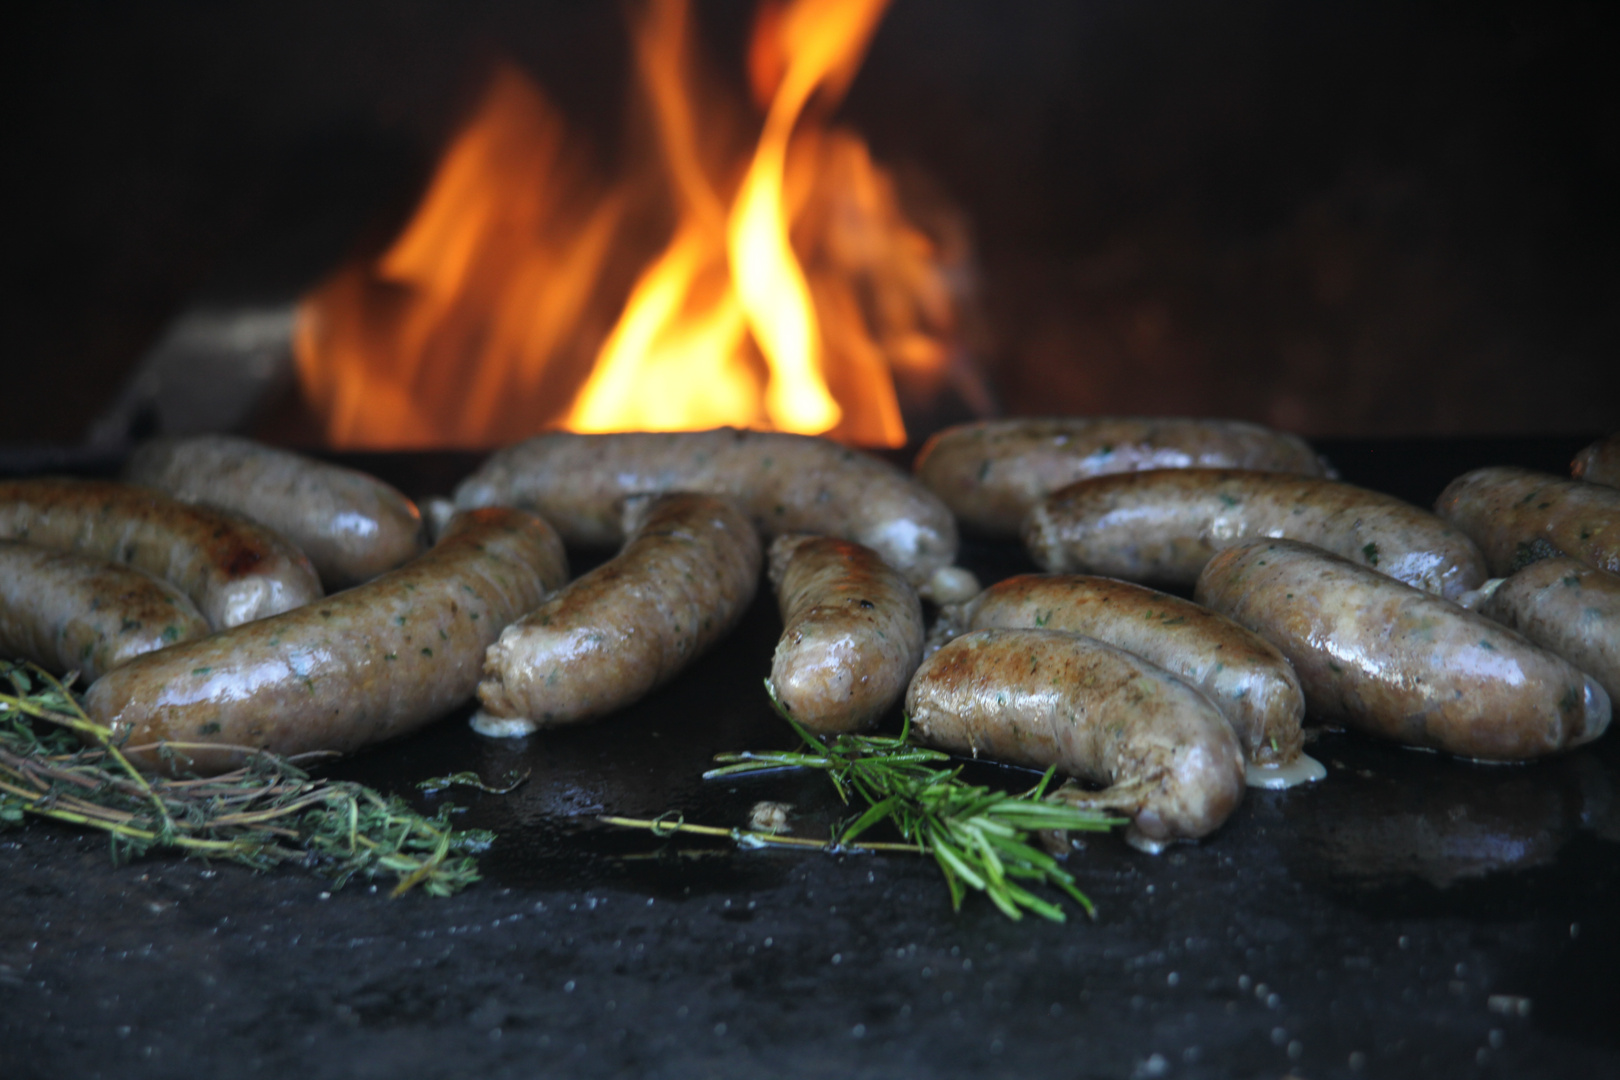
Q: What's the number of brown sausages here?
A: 15